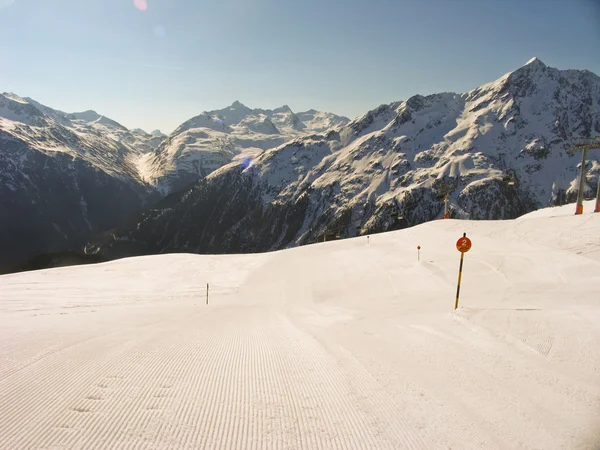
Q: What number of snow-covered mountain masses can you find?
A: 3